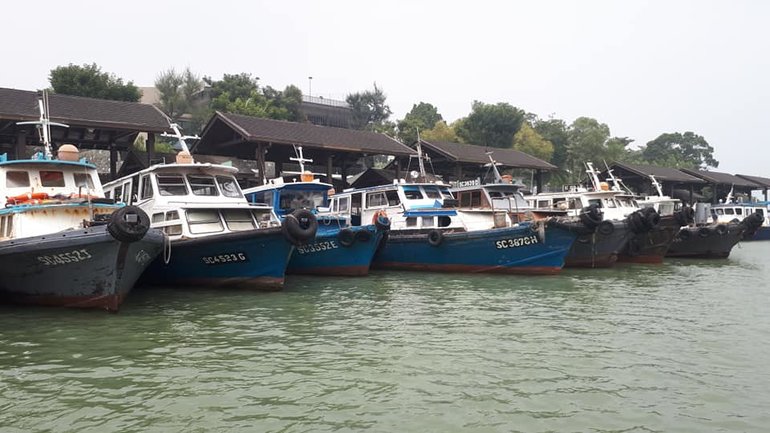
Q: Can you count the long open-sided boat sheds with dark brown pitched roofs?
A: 6